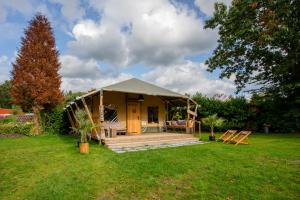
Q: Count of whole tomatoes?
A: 0